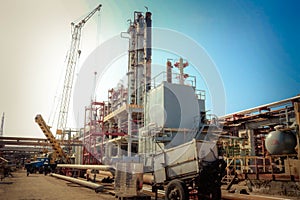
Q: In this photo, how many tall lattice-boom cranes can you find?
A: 1